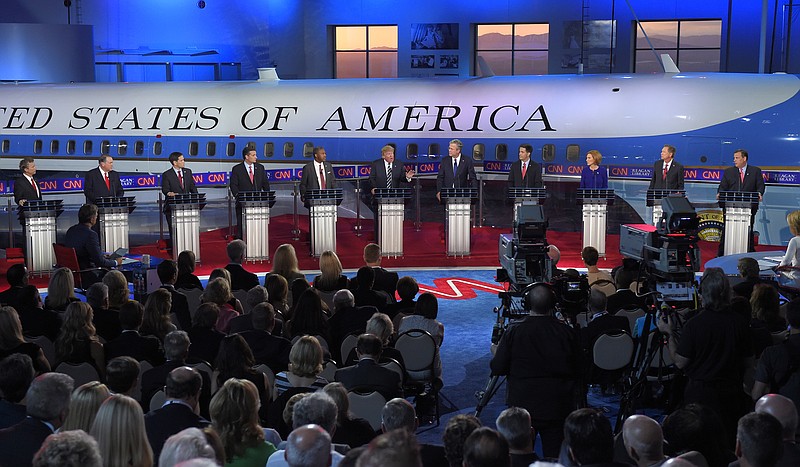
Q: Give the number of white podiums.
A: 11